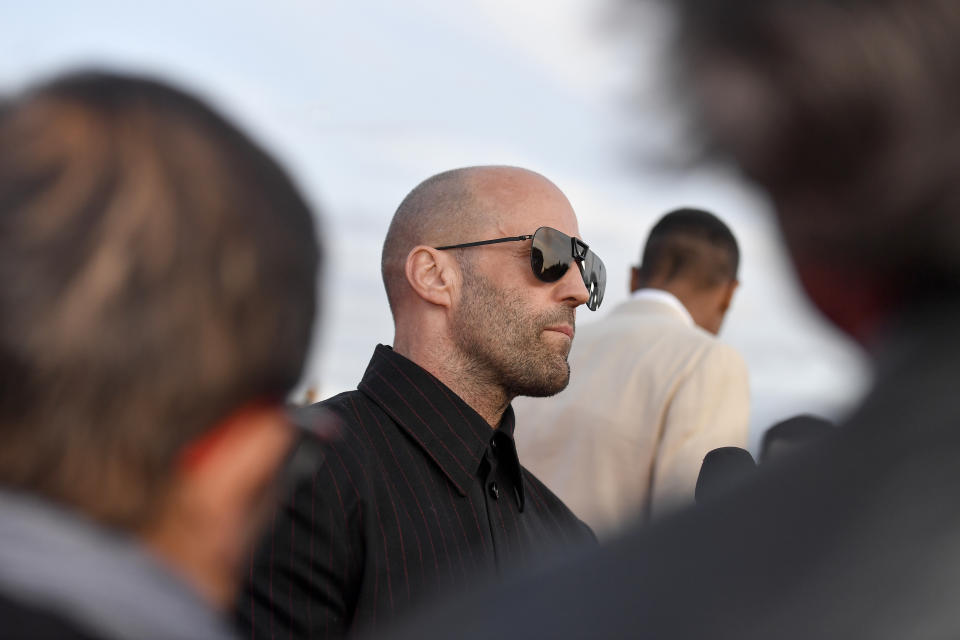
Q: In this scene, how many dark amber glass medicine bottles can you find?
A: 0